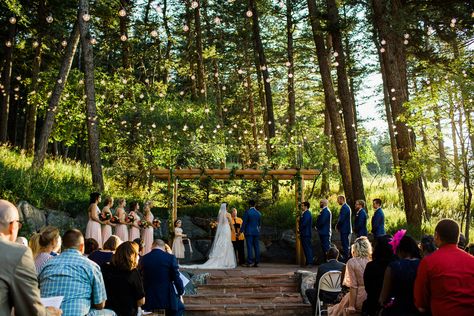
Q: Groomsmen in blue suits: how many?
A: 5